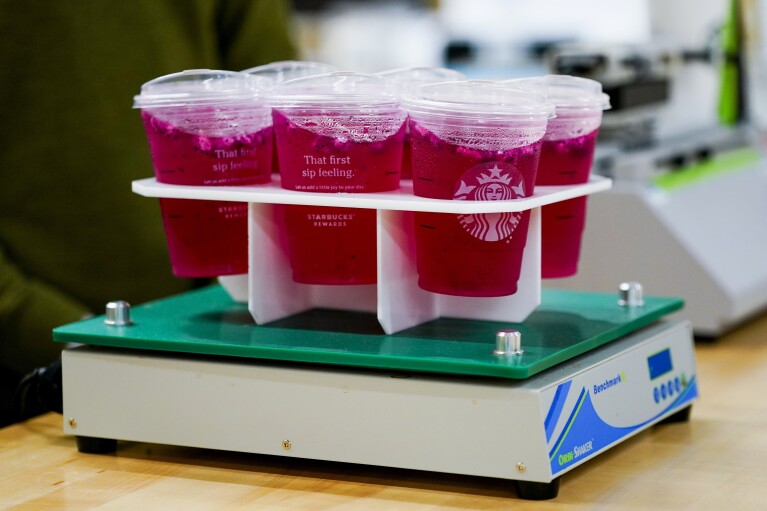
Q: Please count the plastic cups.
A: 6